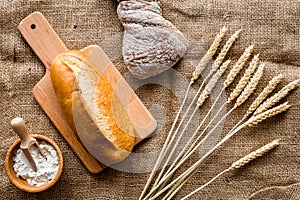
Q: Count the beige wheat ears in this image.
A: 10